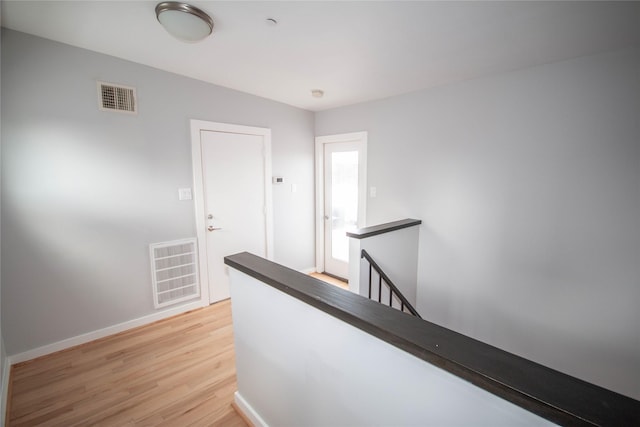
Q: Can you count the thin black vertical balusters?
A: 4